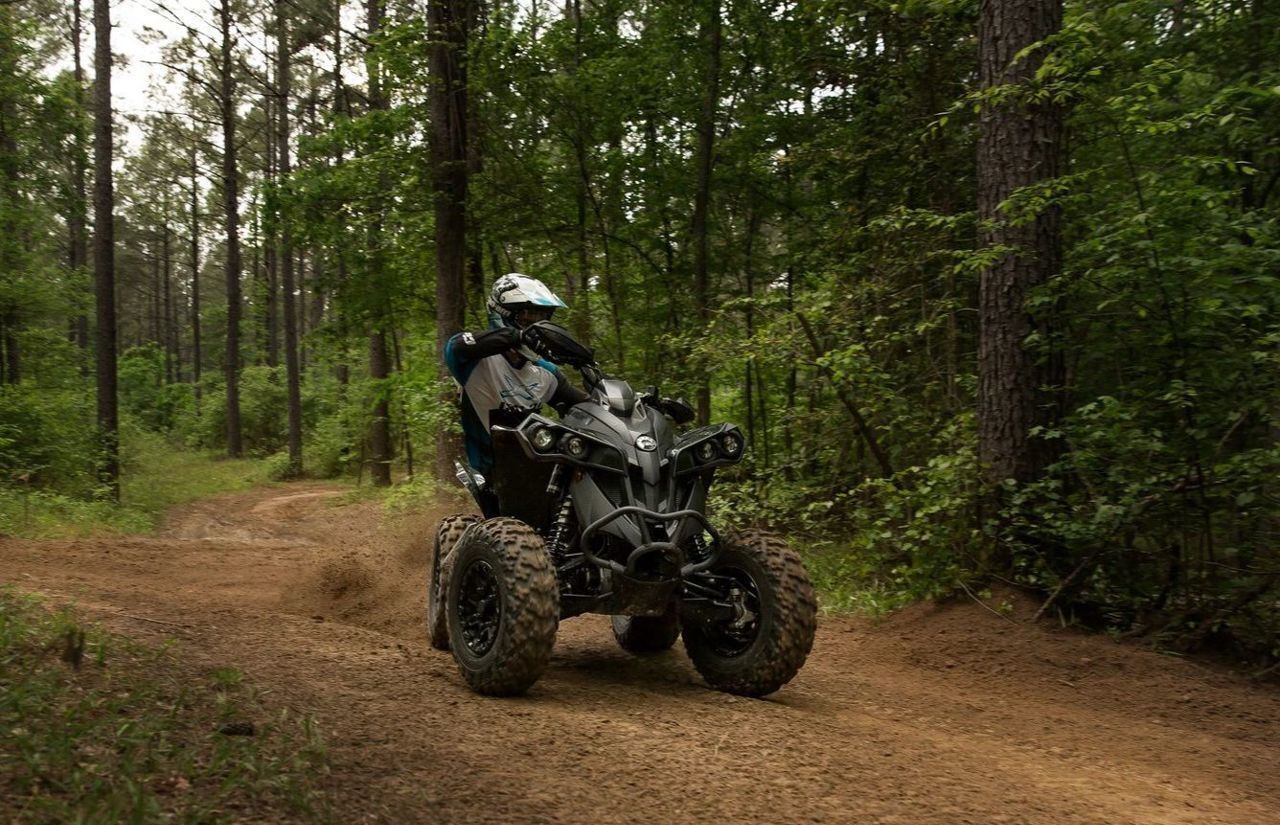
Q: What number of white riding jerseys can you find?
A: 1